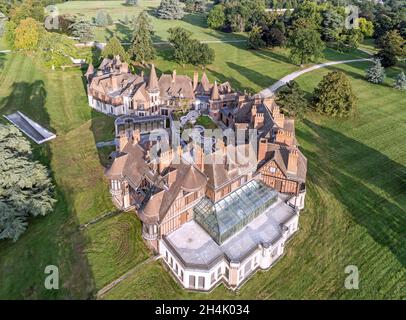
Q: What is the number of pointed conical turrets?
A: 4